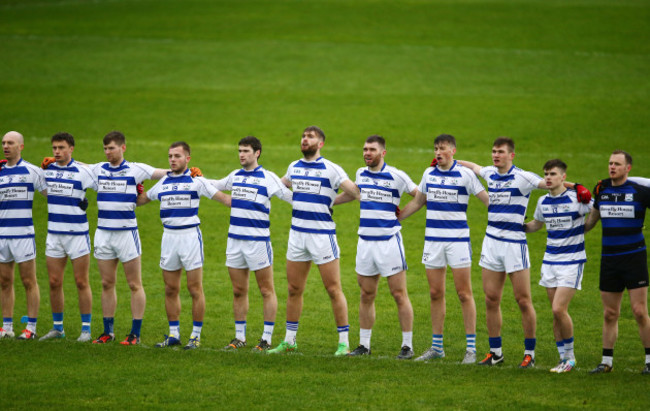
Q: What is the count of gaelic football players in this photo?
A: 11